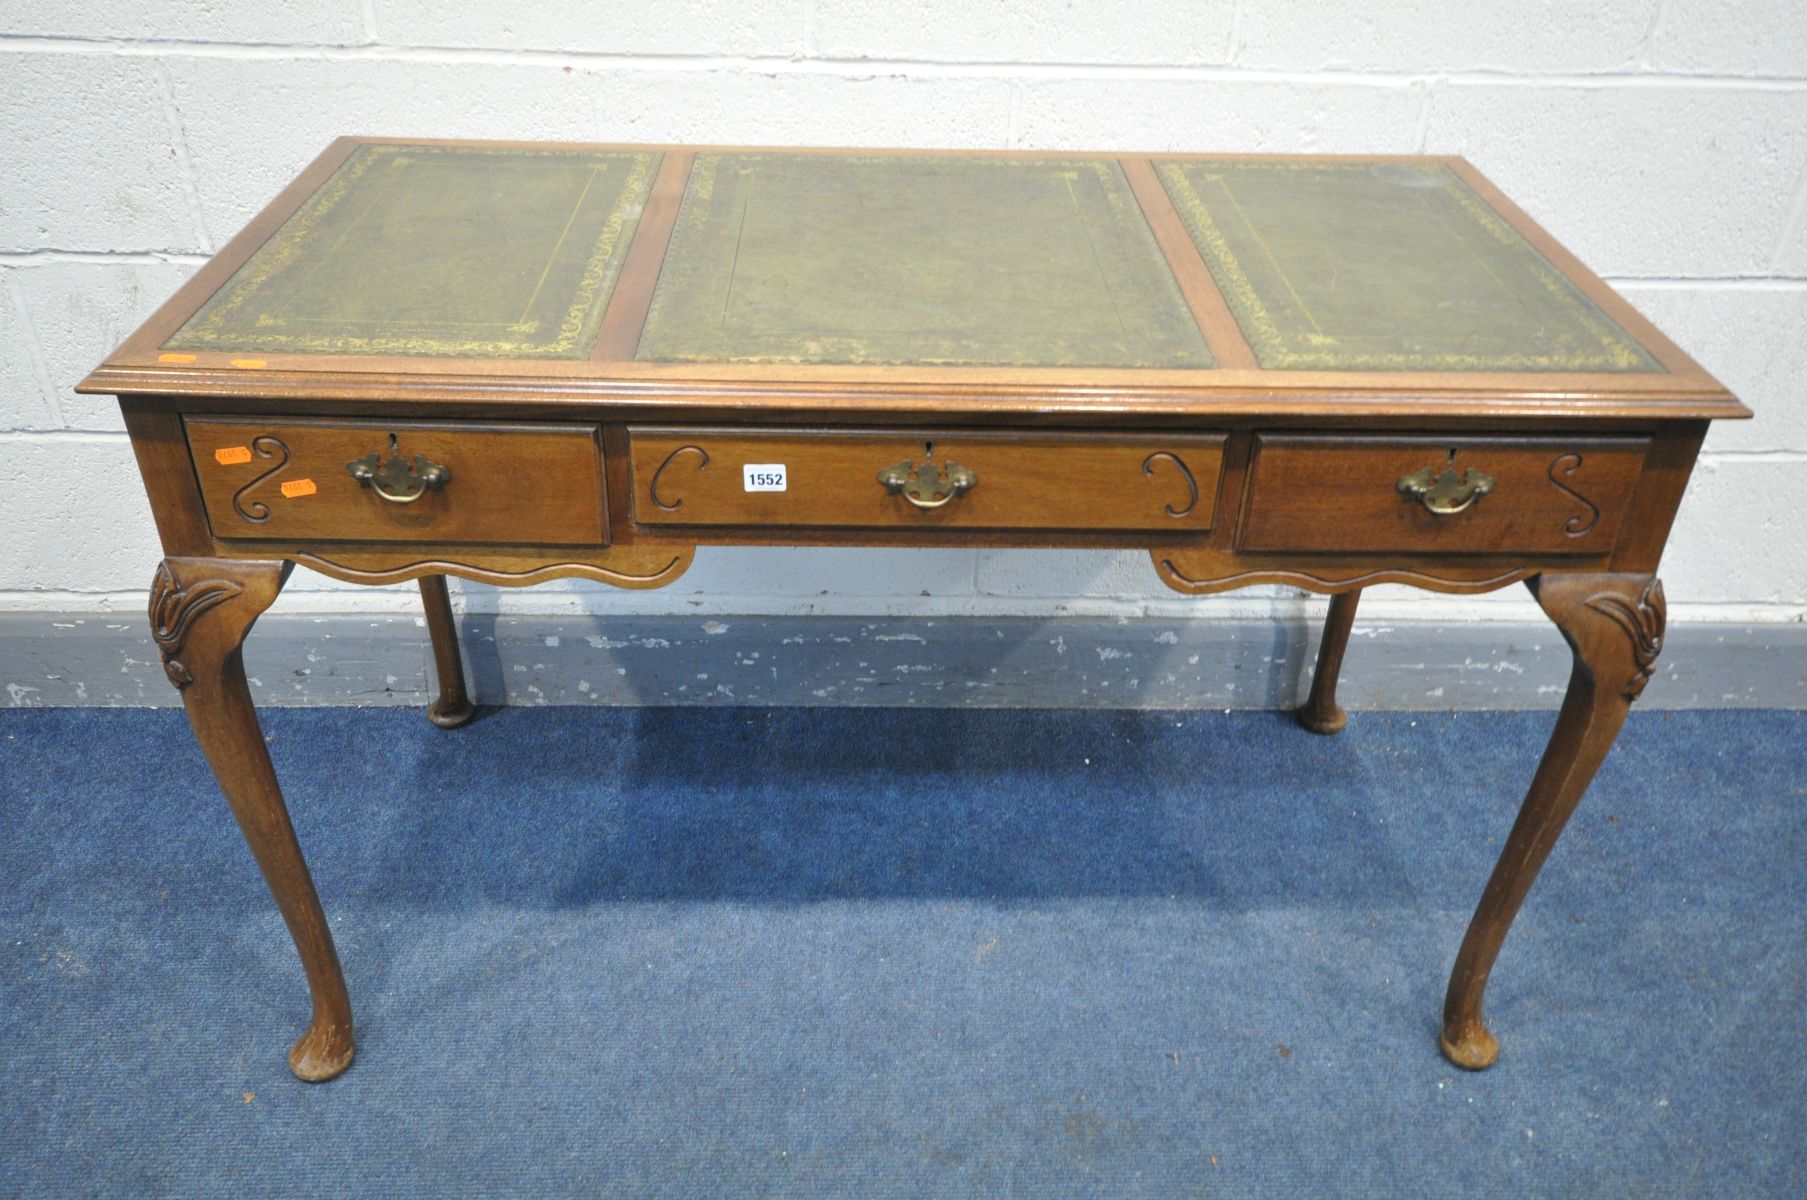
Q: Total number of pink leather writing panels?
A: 0